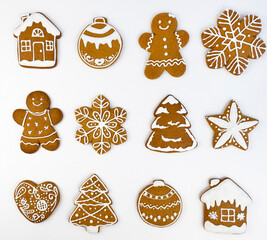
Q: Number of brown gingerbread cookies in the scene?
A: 12